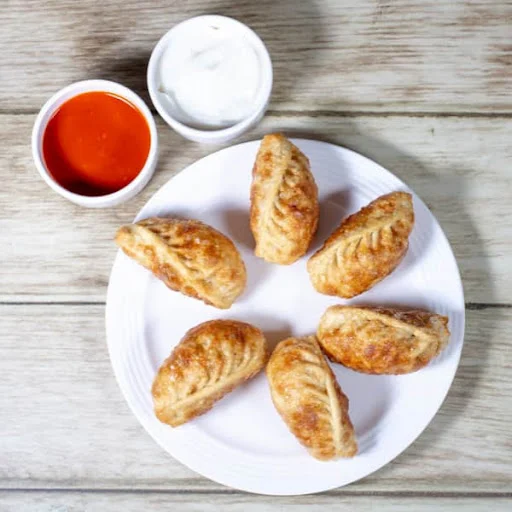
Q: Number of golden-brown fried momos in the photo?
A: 6